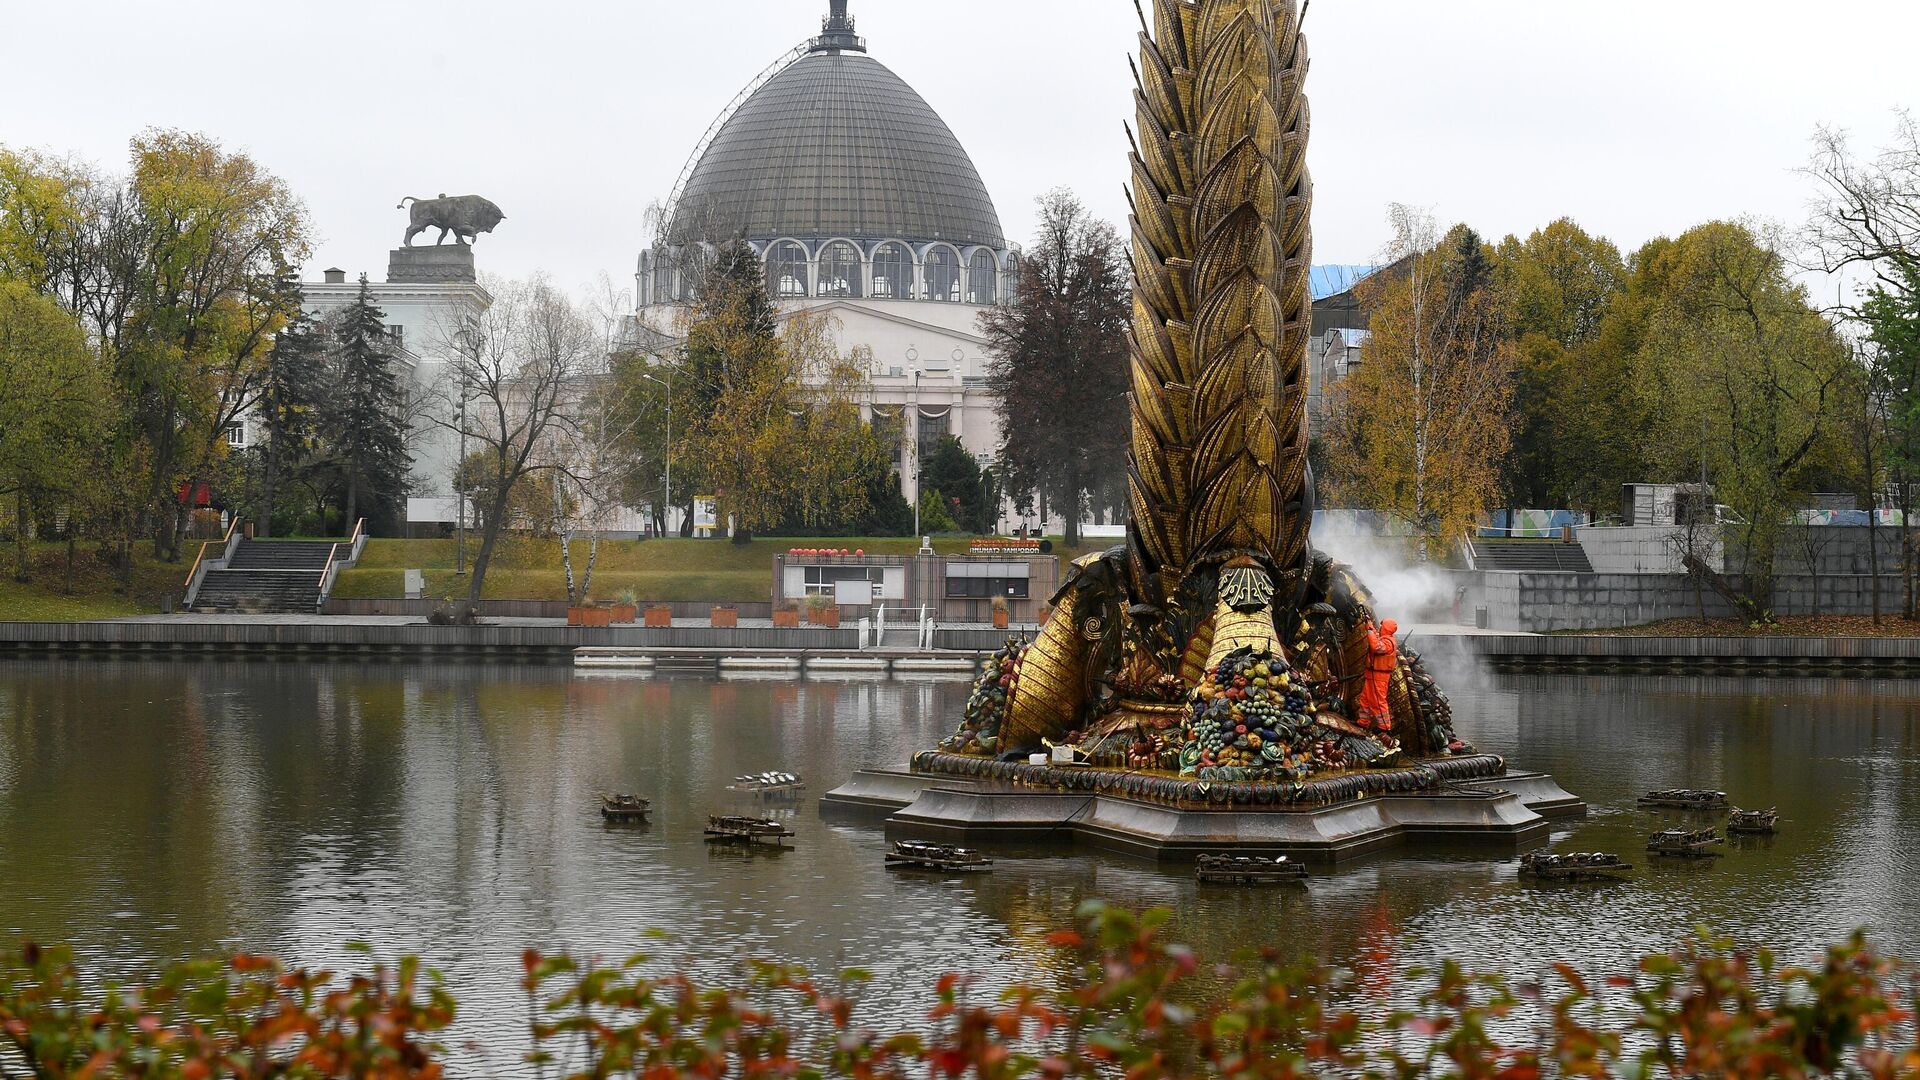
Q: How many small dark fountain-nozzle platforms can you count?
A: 9